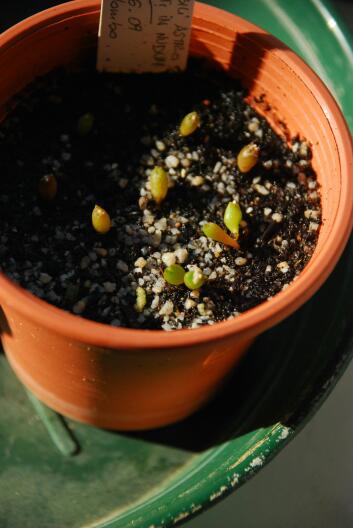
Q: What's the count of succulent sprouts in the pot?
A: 11